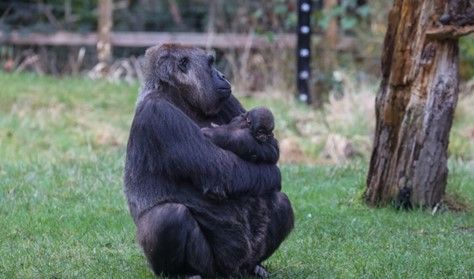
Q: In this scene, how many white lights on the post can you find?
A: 5